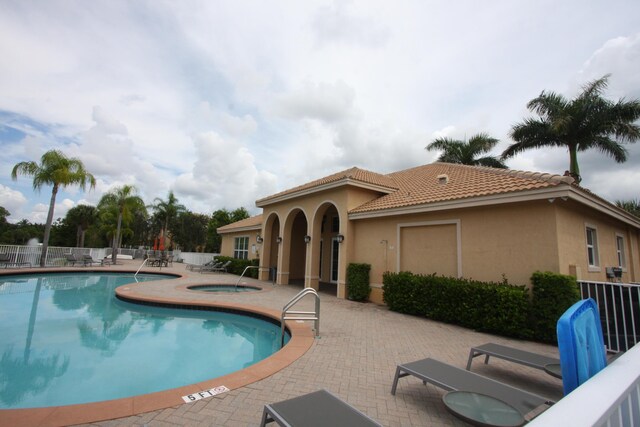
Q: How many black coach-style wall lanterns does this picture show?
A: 4